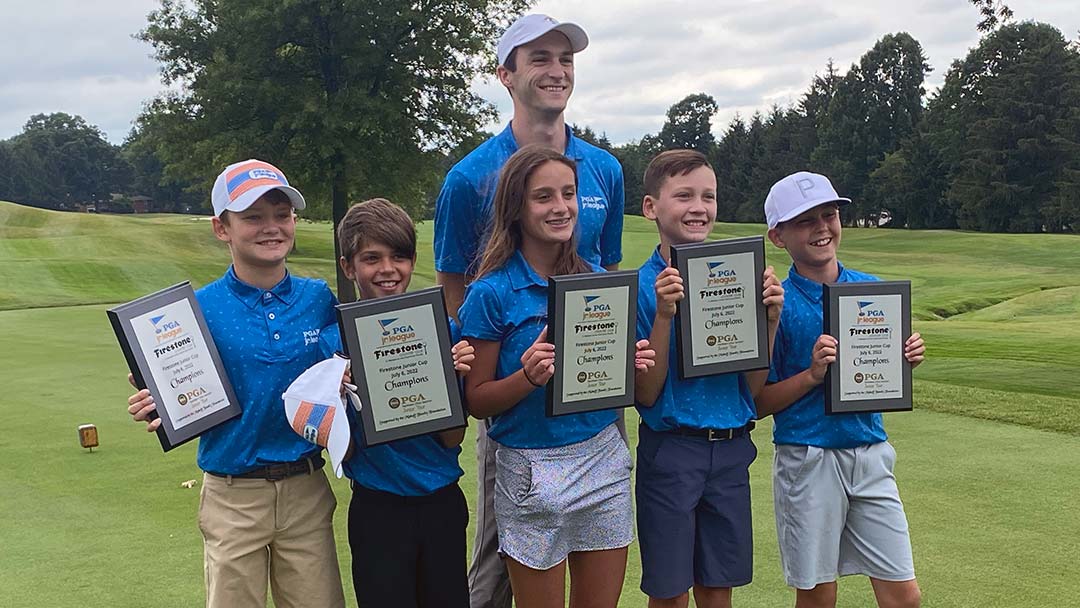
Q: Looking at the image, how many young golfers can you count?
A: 5